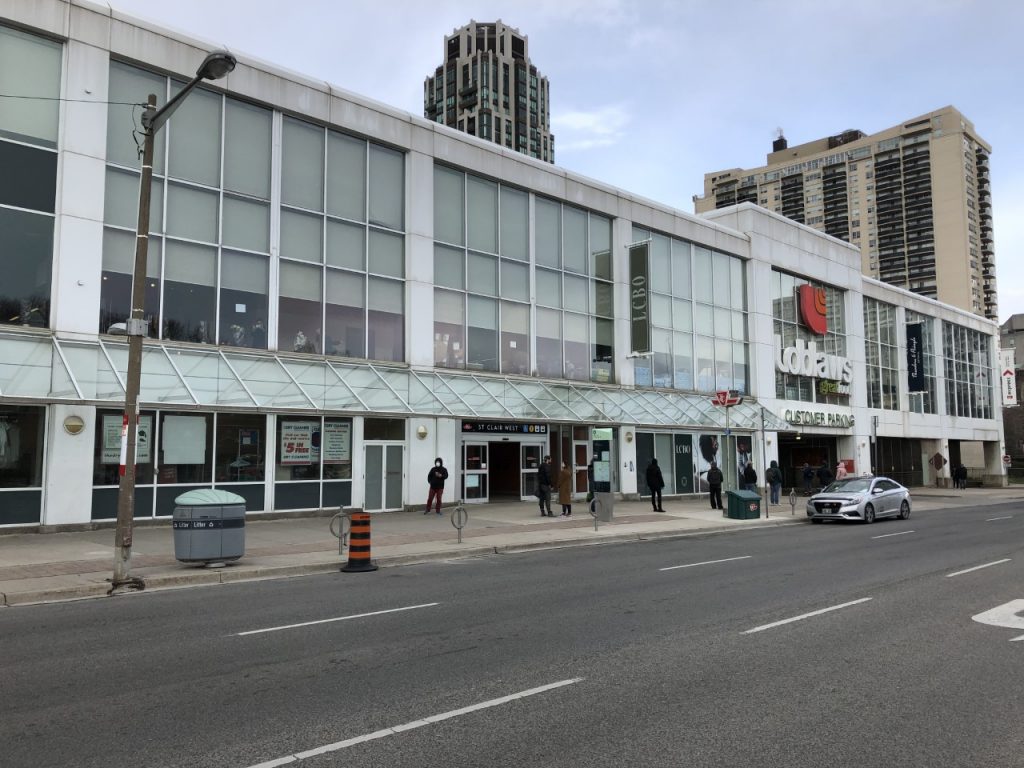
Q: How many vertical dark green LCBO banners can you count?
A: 1